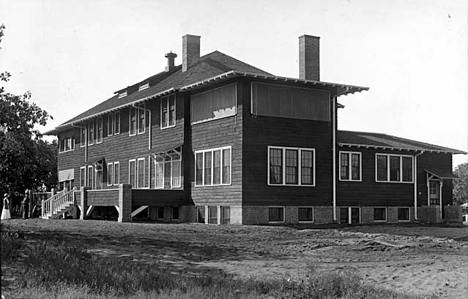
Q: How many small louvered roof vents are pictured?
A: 2